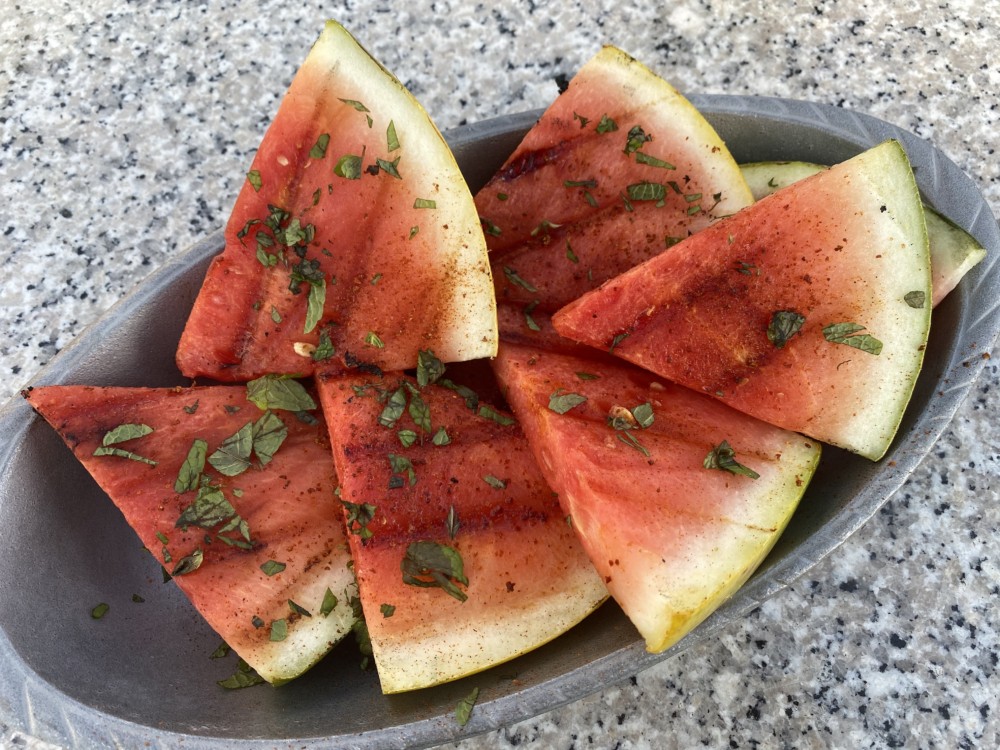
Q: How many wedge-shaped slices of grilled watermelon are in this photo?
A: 7